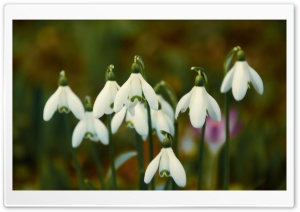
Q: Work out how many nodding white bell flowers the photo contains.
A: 9